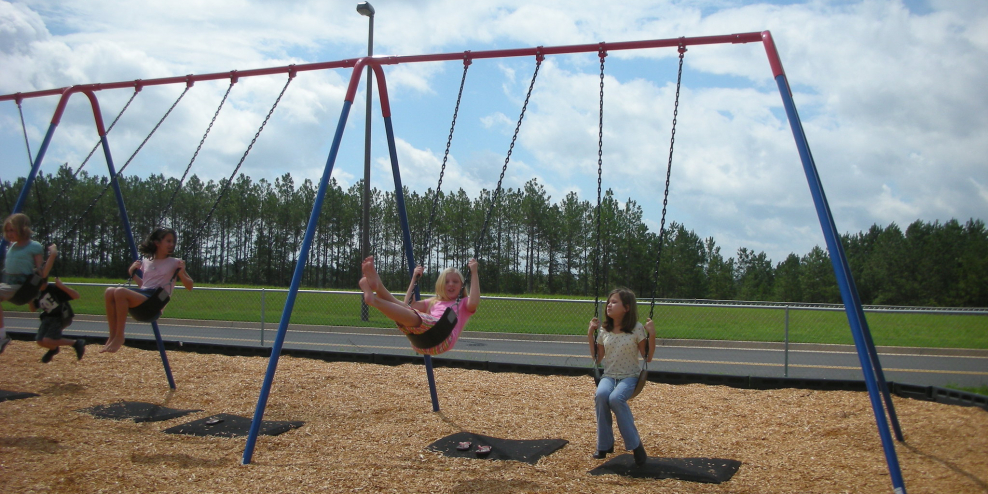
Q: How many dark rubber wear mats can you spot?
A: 5